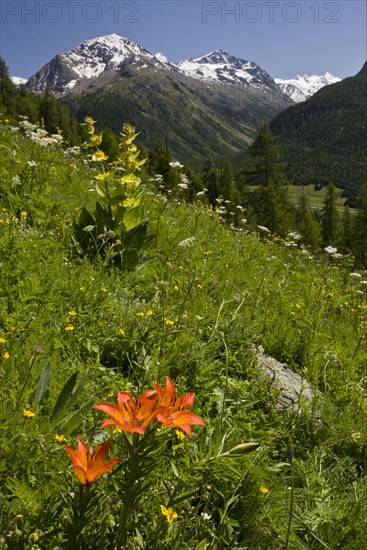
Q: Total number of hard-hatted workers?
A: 0